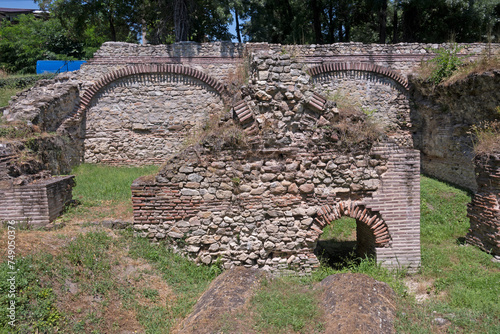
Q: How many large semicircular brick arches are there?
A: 2